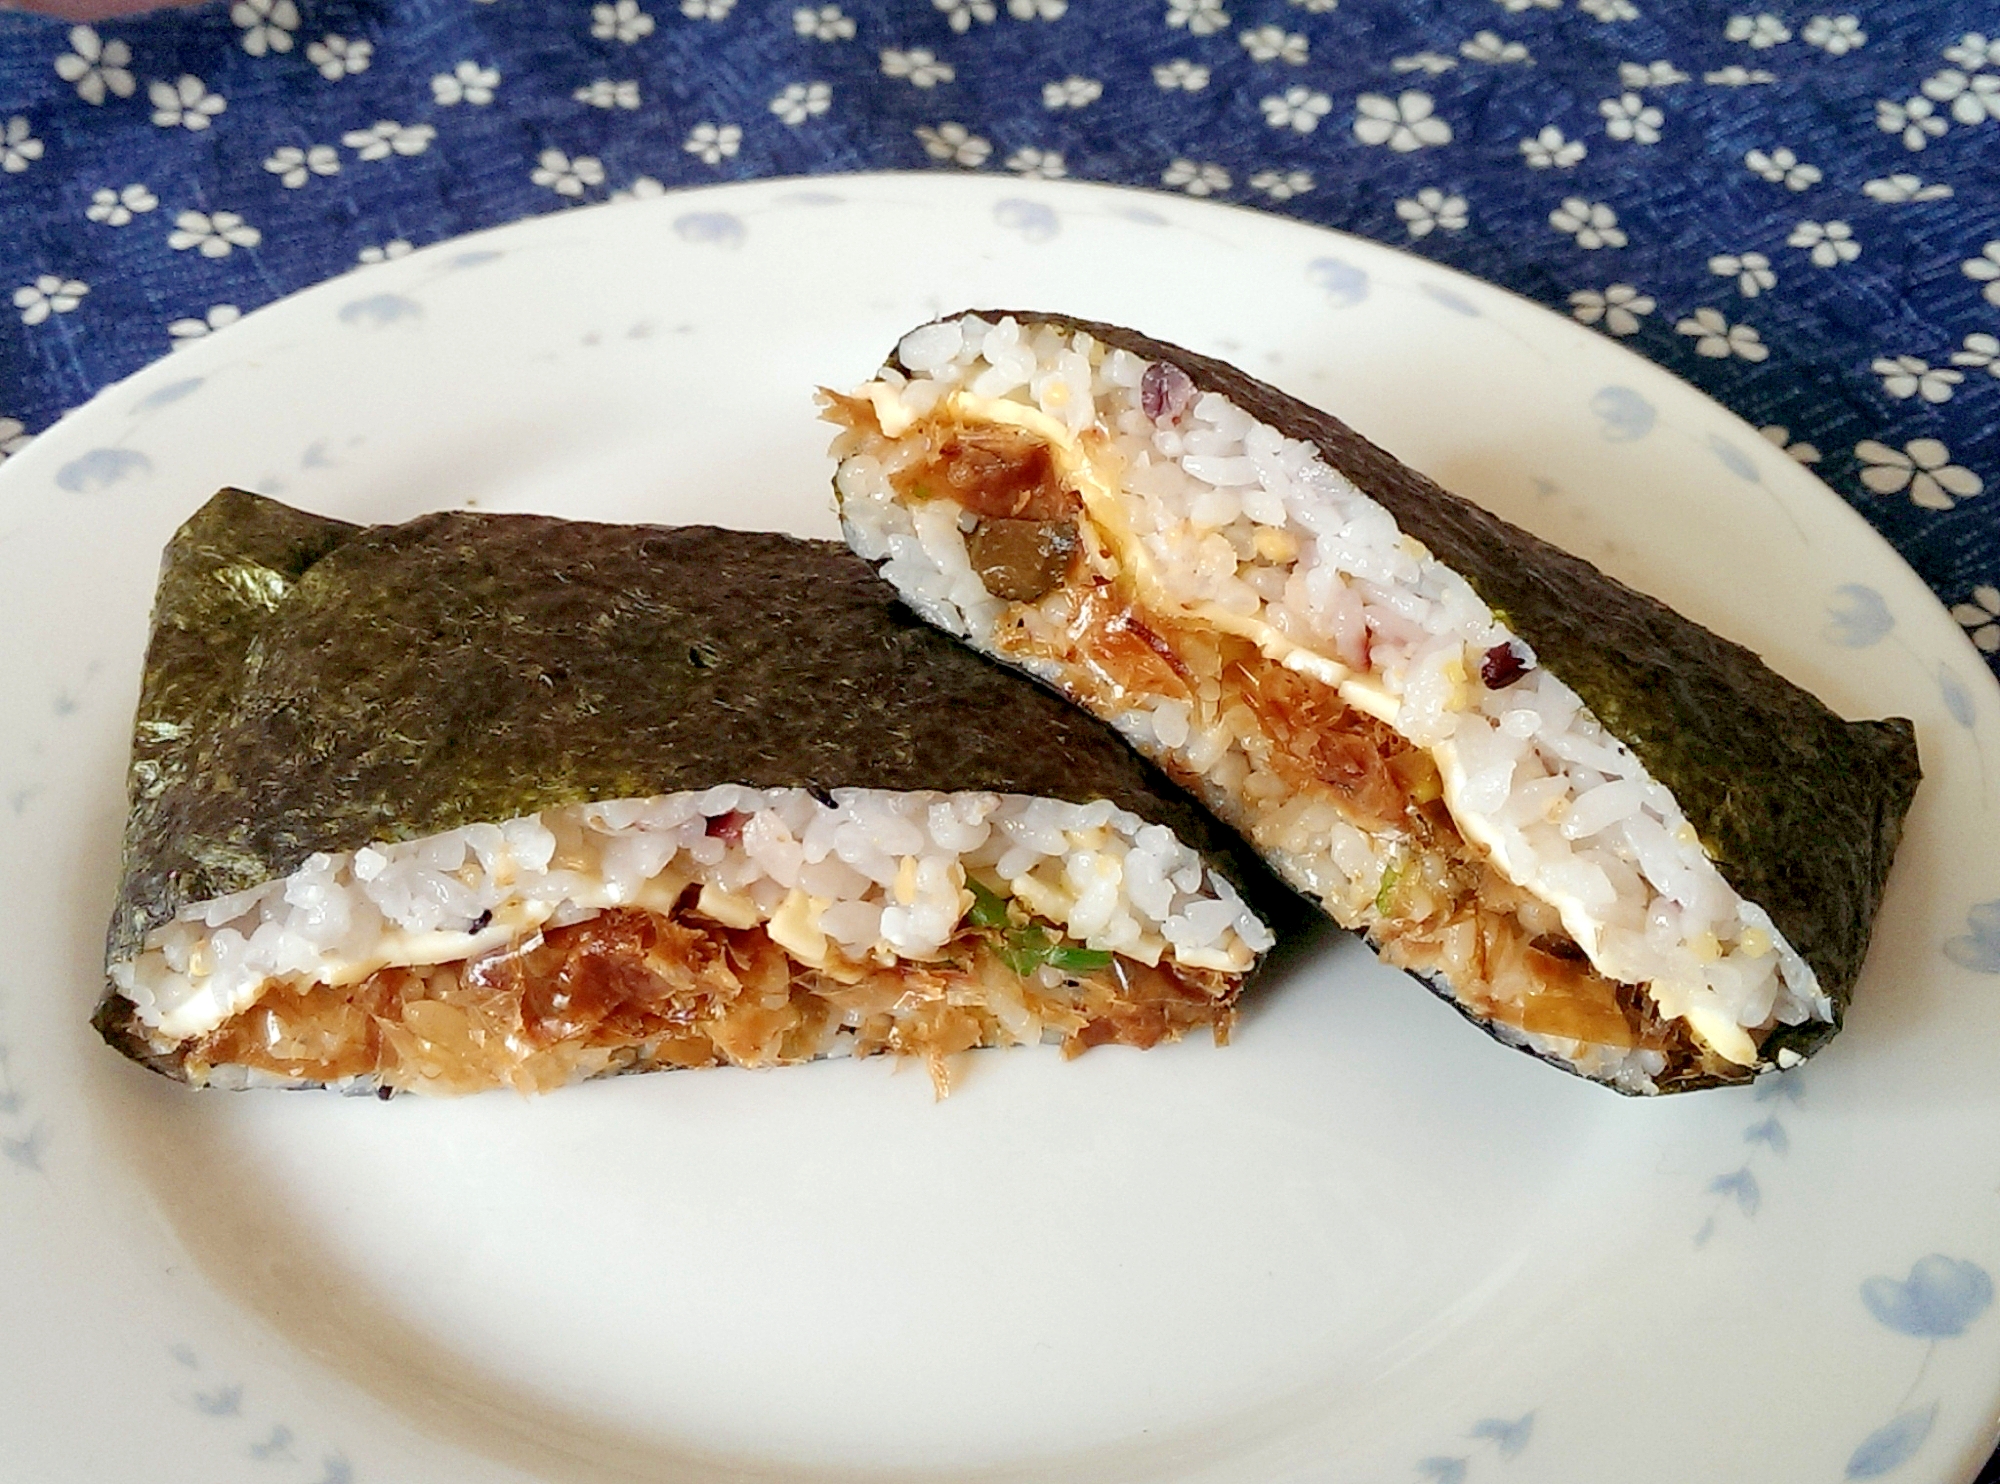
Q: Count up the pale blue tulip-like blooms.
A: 9